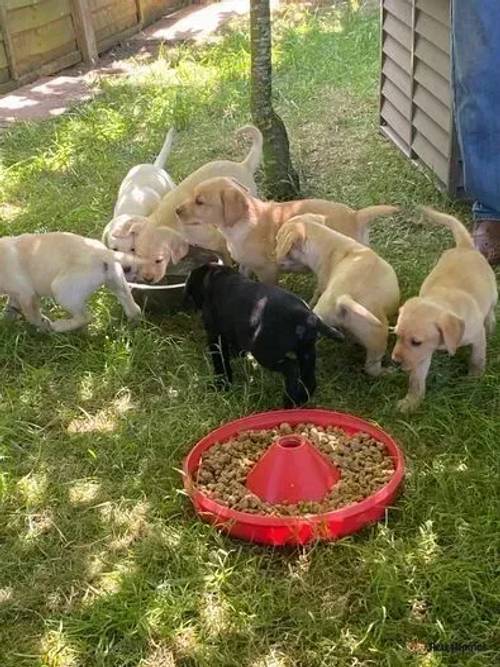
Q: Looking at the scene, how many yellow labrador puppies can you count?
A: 6